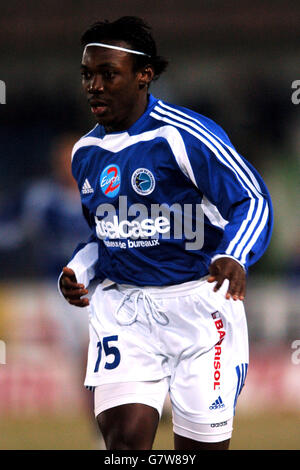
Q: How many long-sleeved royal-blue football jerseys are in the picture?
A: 1